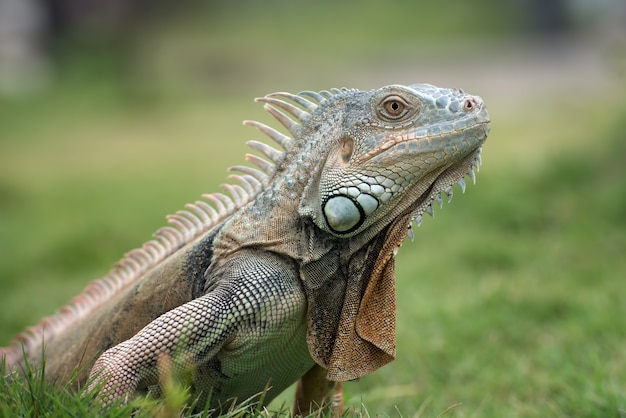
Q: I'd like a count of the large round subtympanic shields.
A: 1